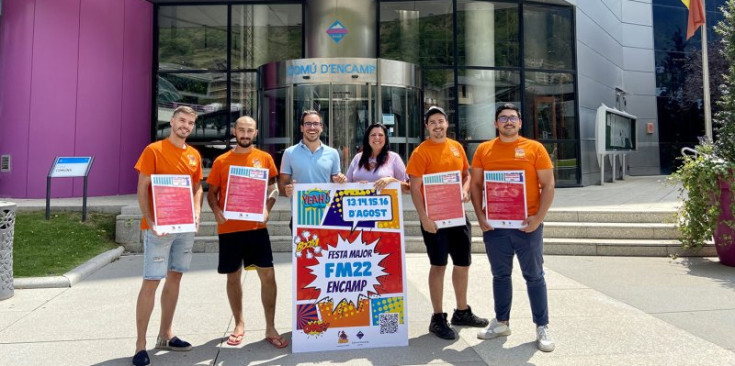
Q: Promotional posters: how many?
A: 5